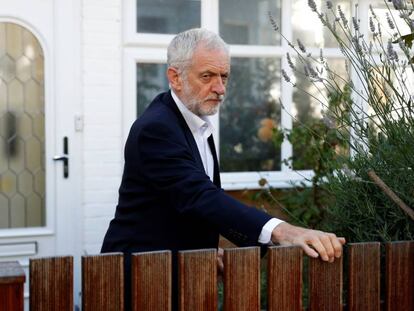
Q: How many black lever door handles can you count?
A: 1